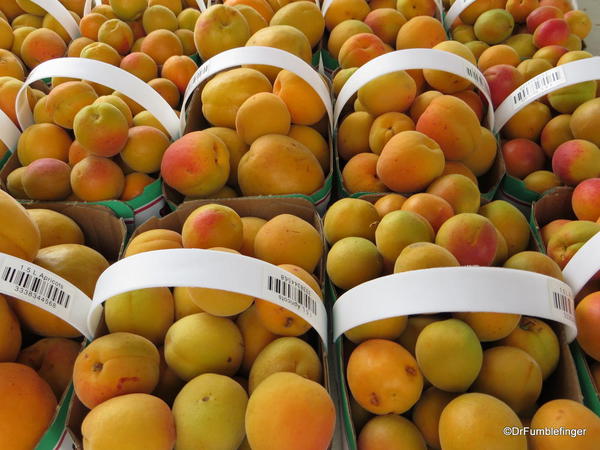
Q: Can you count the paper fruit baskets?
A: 14